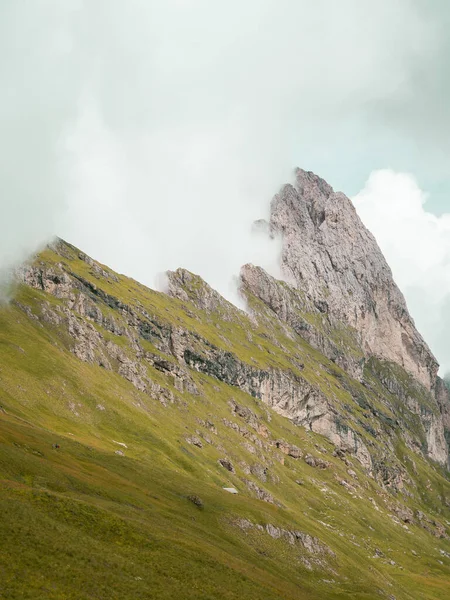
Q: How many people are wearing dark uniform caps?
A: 0